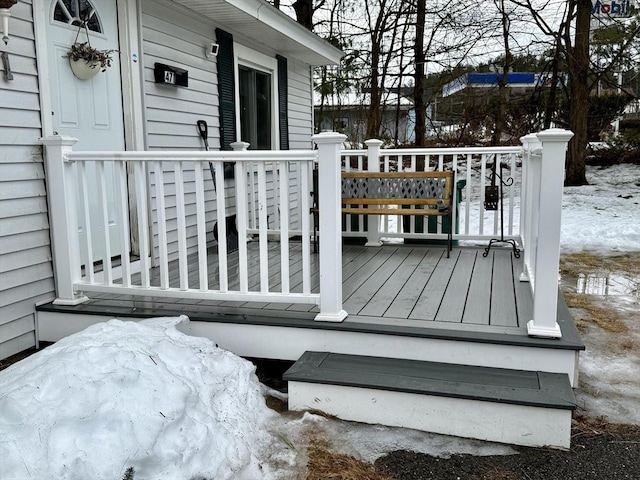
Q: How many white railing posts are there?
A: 6